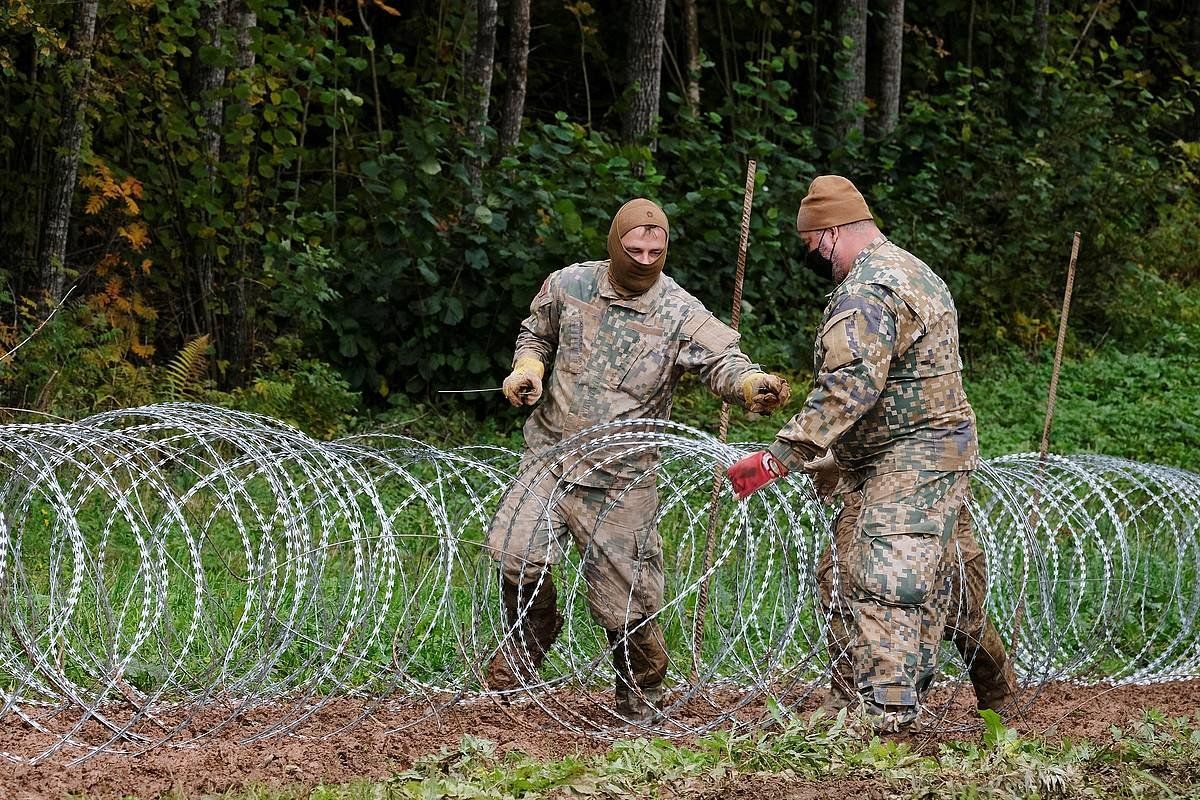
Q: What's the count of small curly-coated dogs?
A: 0